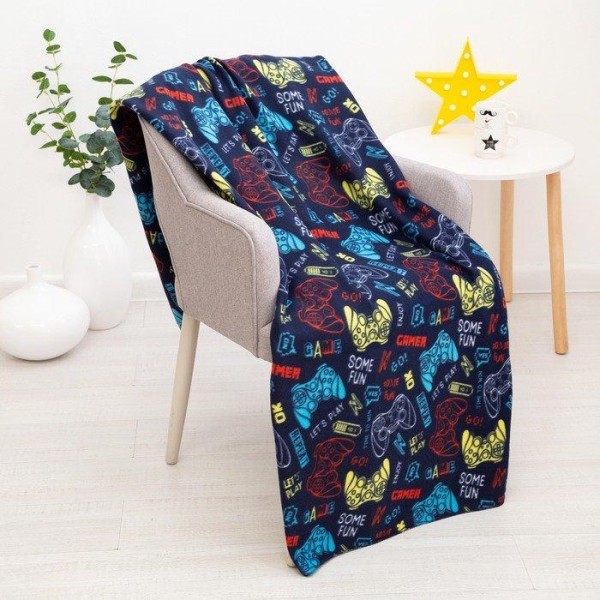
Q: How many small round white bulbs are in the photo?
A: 10